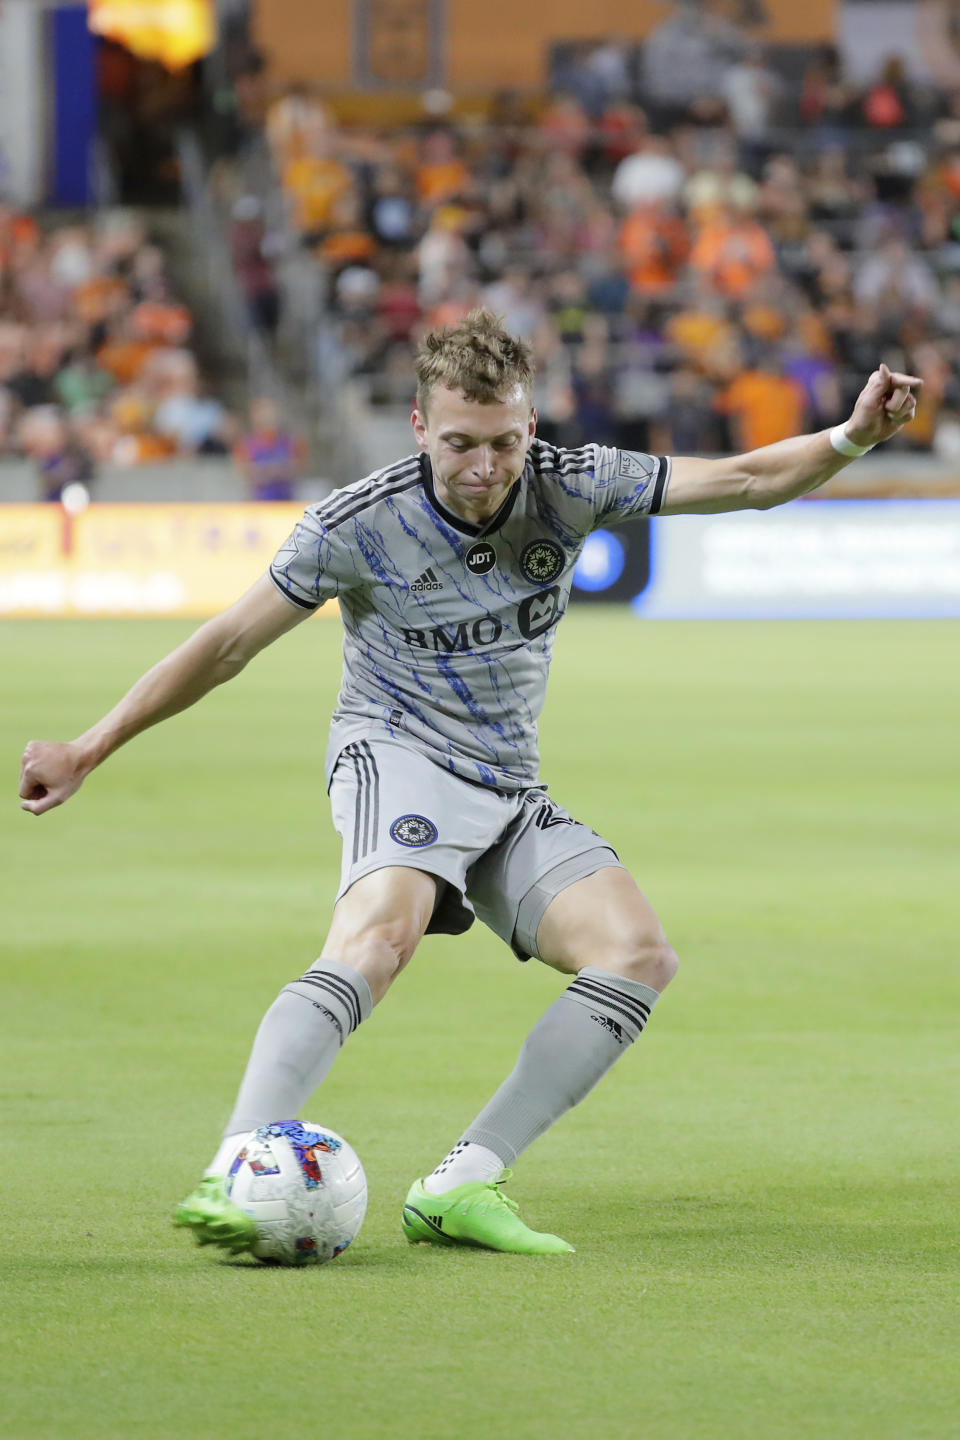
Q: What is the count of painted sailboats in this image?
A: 0